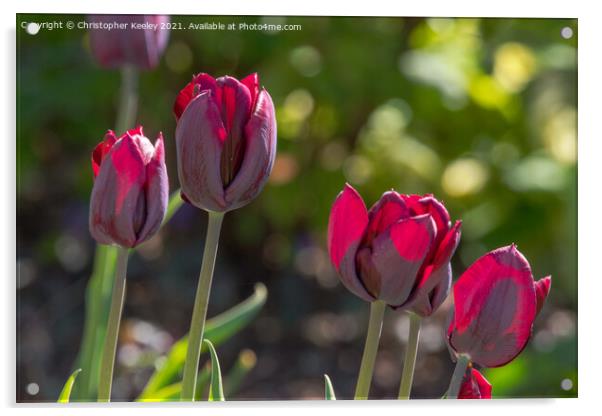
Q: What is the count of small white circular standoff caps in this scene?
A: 4